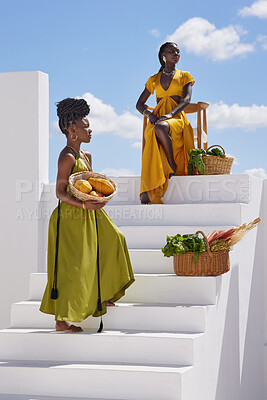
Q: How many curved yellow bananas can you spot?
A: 0